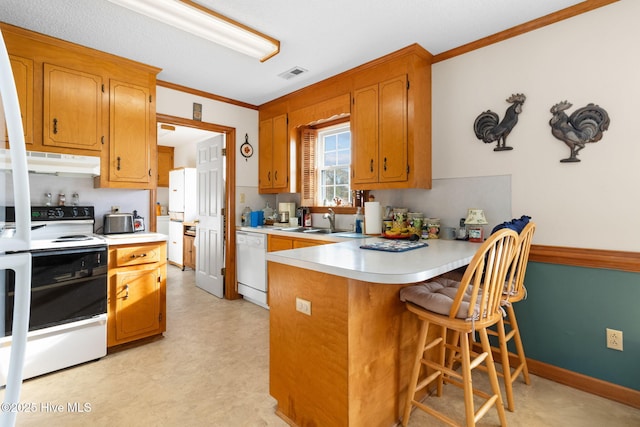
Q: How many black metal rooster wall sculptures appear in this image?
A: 2